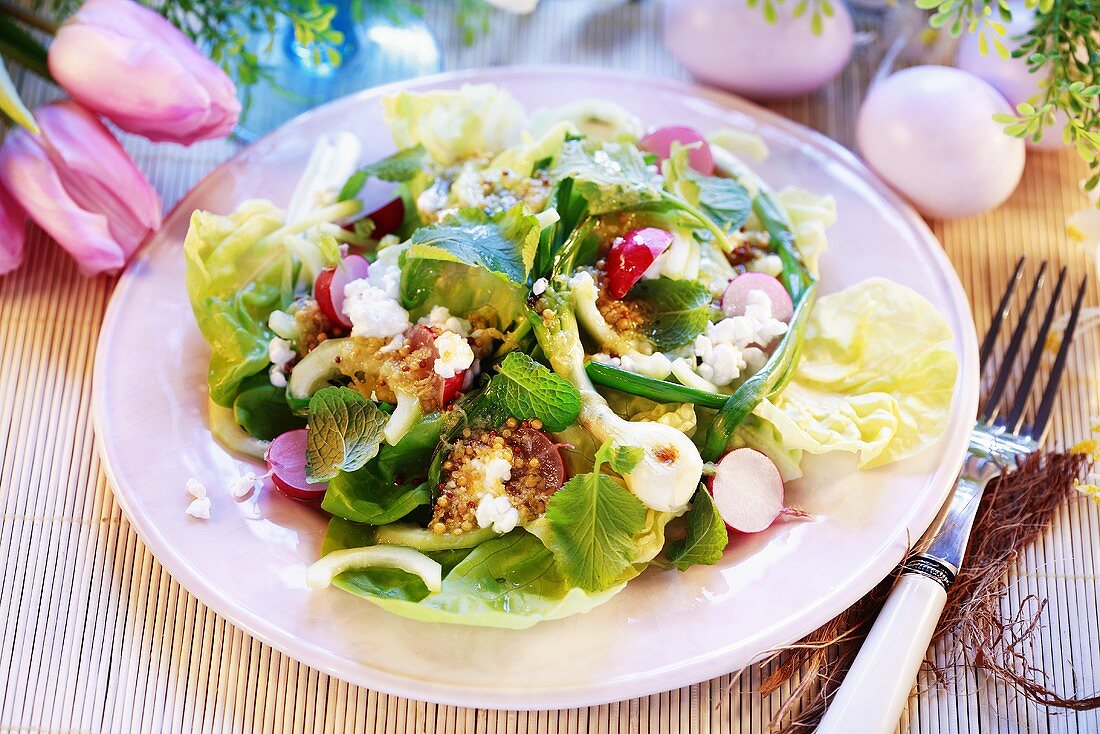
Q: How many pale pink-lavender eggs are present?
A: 3